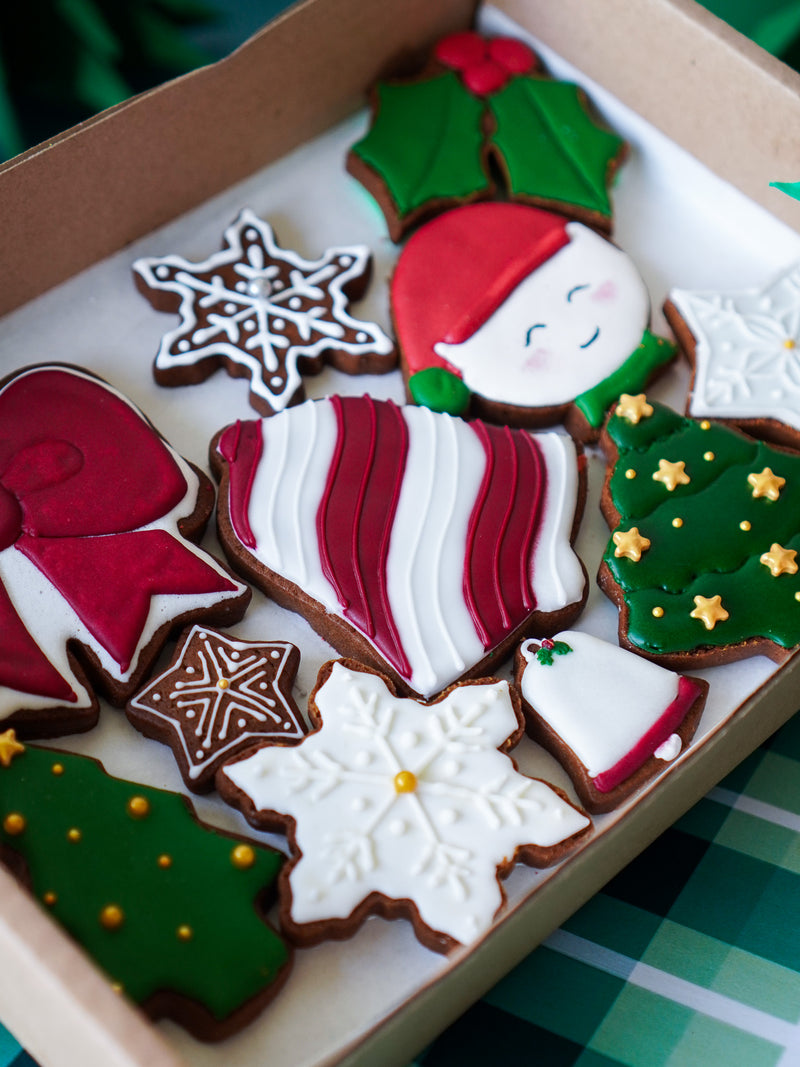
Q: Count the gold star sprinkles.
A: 7